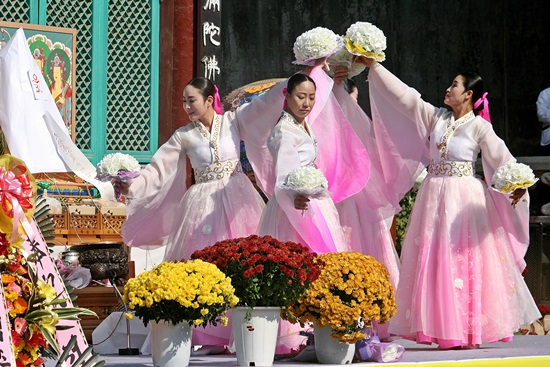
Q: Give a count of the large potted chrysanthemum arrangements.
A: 3